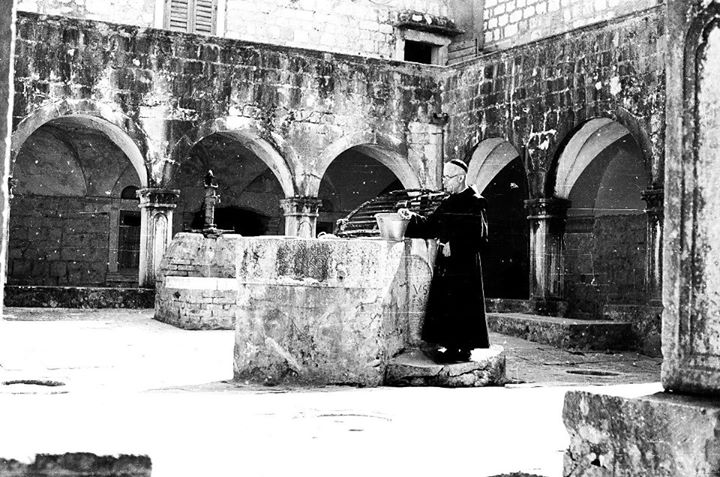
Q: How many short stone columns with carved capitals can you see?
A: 4